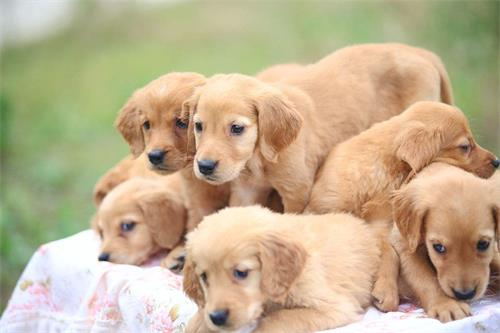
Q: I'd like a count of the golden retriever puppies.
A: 6